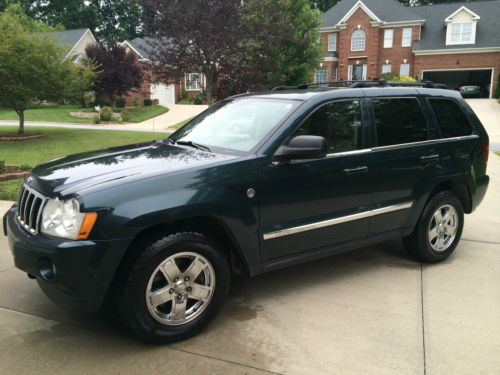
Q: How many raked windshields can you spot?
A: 1